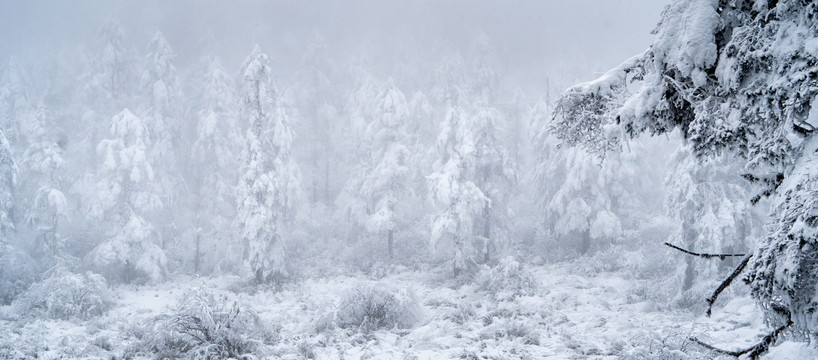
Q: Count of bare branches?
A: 3